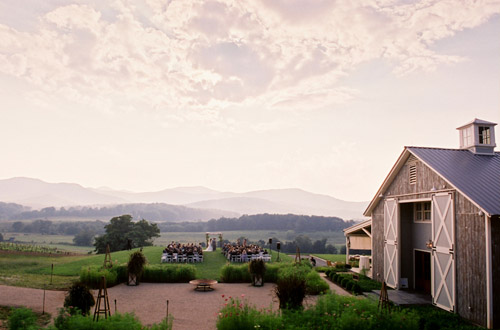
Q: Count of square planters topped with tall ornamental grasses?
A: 2